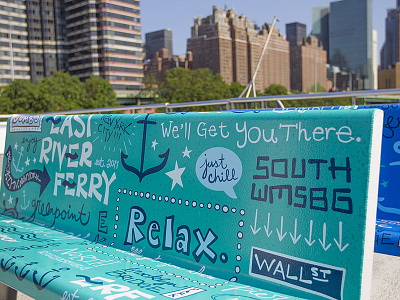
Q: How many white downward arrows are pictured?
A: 7